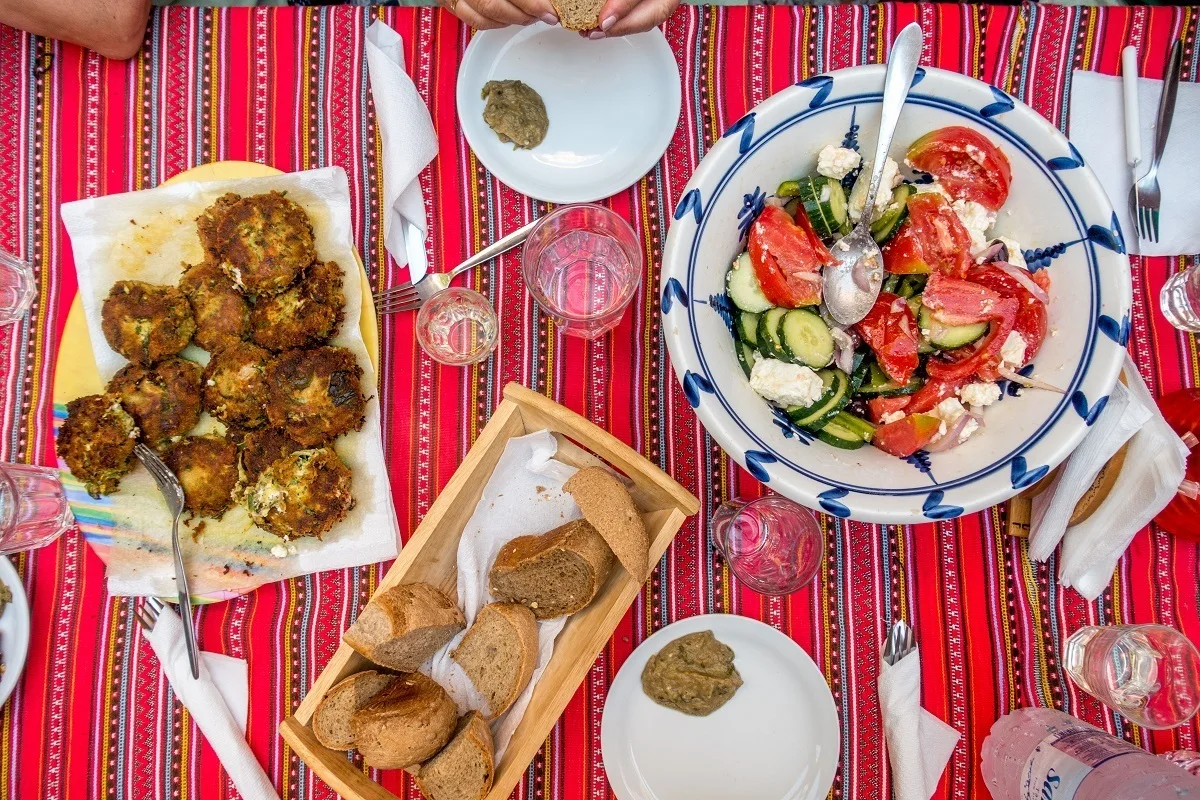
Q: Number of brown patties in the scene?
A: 12